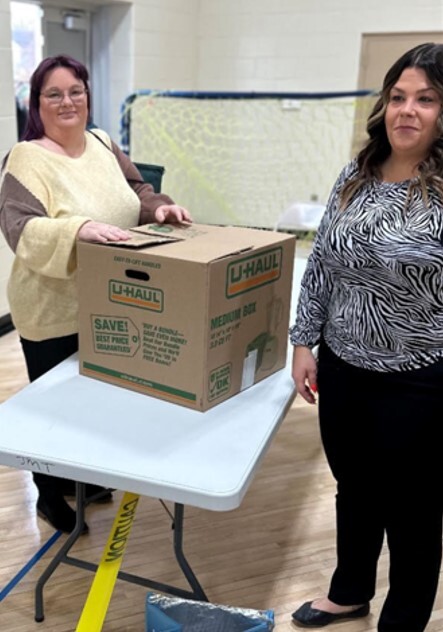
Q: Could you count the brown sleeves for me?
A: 2